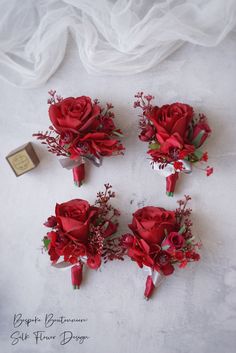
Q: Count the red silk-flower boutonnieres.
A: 4